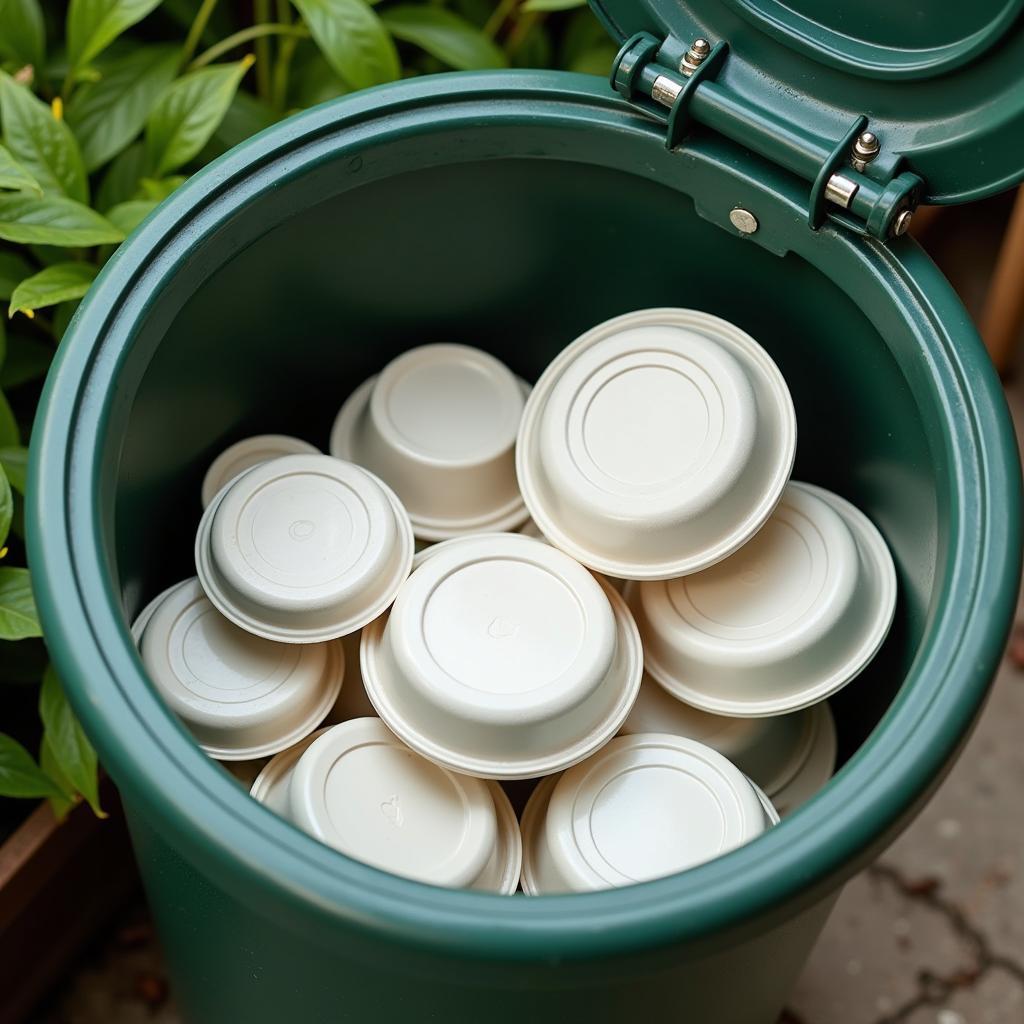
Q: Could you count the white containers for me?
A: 10